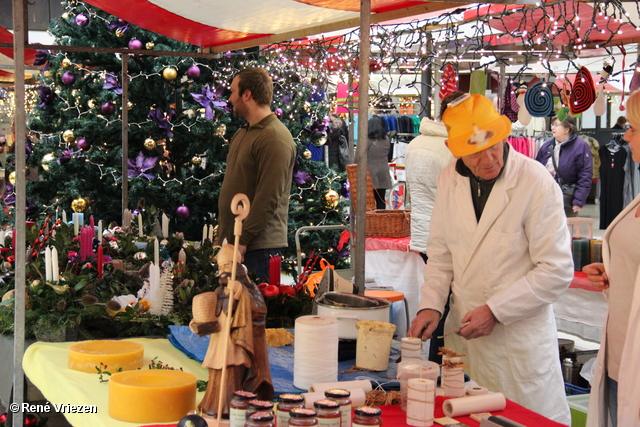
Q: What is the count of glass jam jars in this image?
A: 8